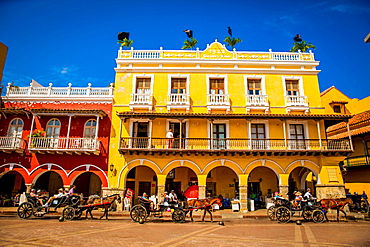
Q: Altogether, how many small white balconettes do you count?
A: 5